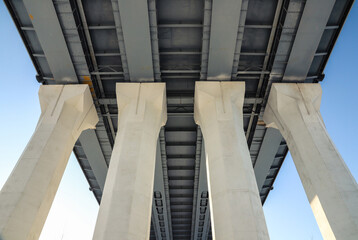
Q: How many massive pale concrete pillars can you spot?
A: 4